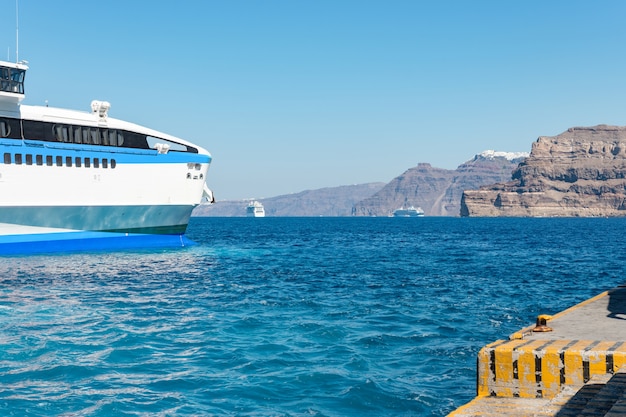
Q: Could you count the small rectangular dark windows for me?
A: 12